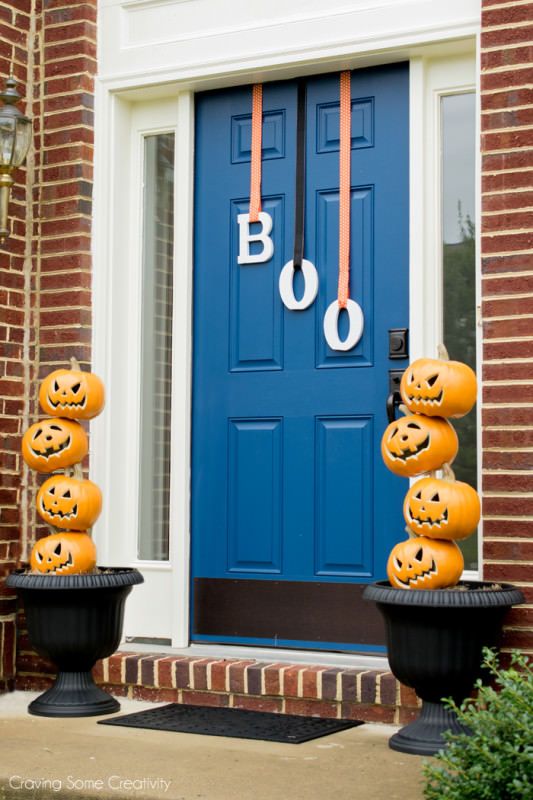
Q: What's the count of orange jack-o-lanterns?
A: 8